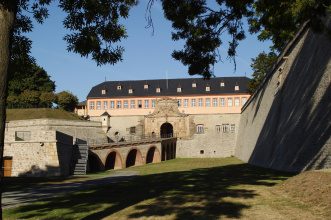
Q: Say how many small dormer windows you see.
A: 10